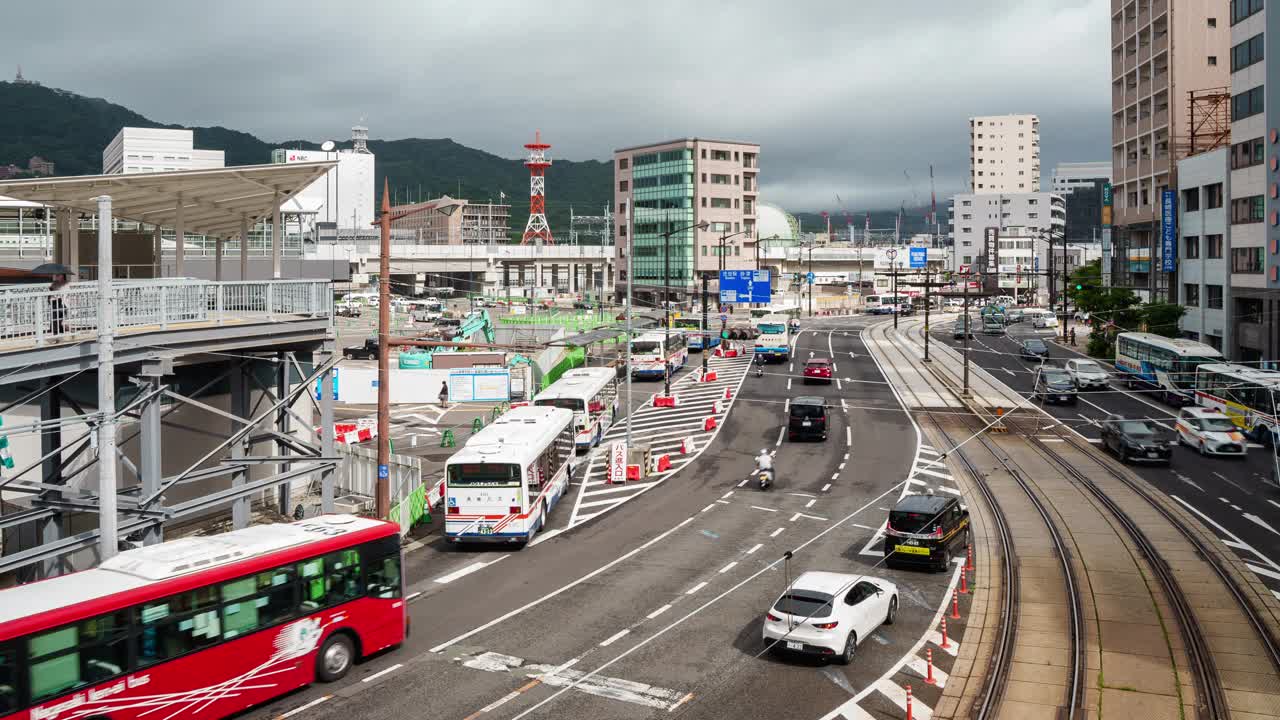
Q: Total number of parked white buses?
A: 3